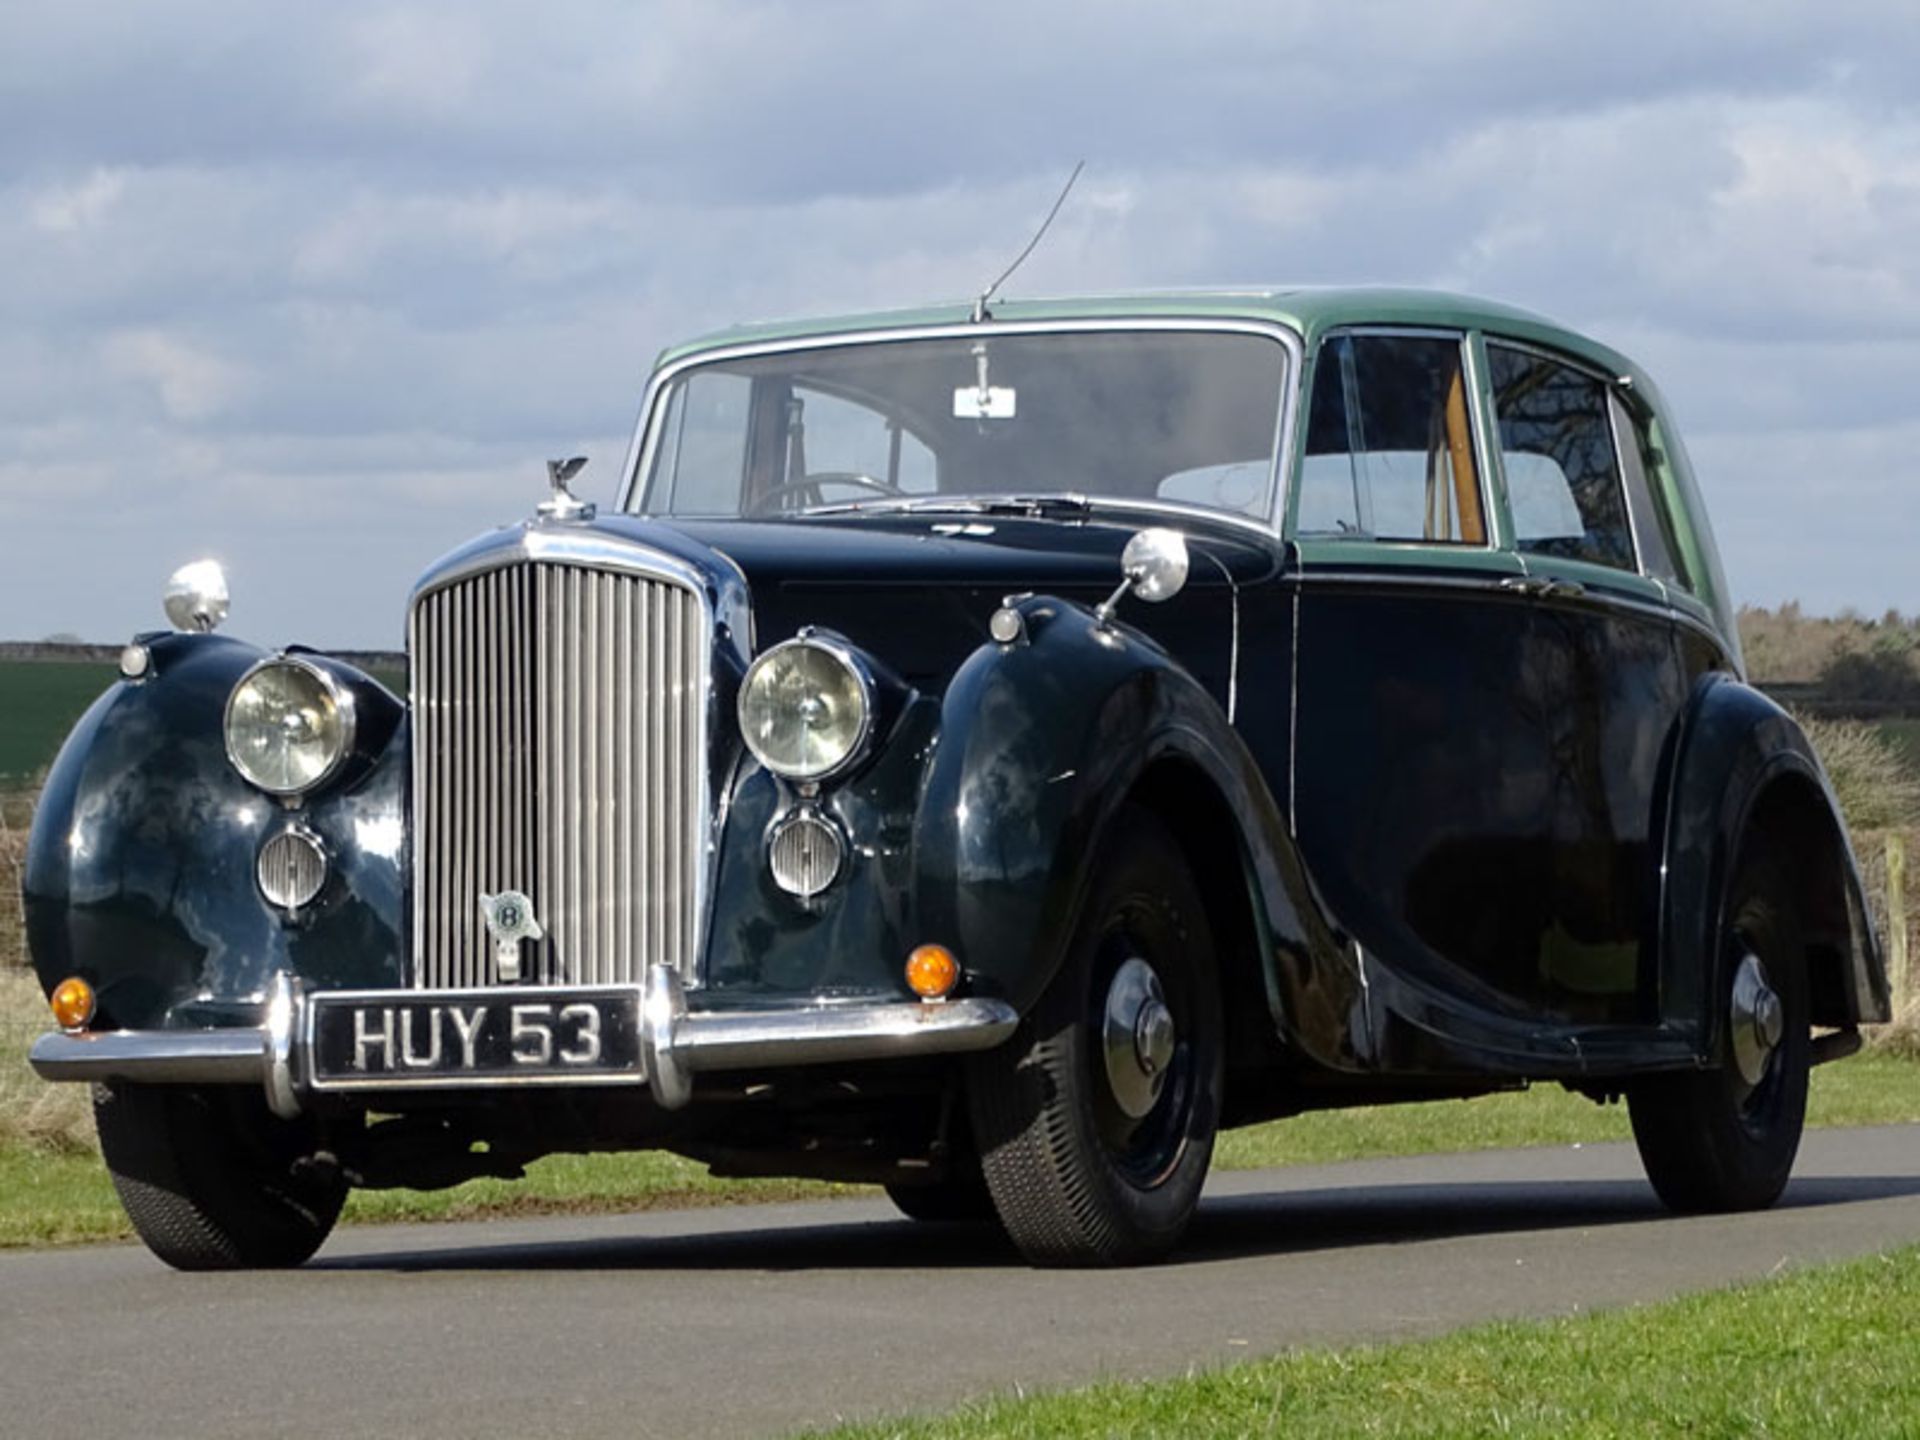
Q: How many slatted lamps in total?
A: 2